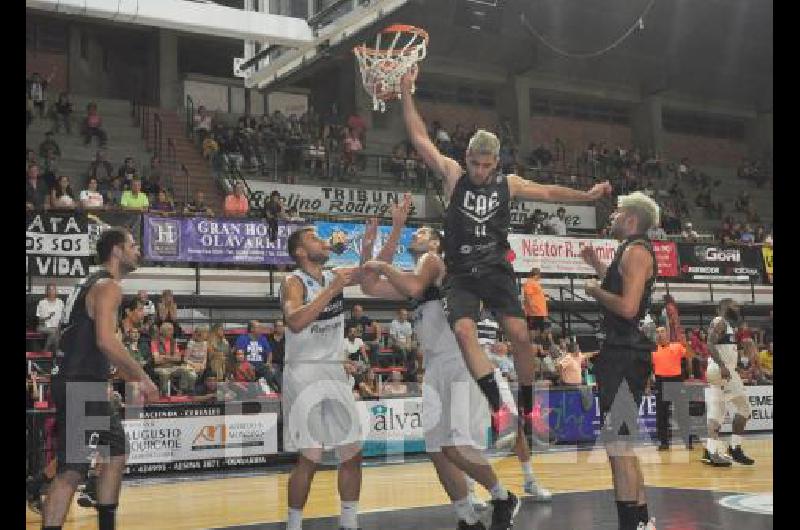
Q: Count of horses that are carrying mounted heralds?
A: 0